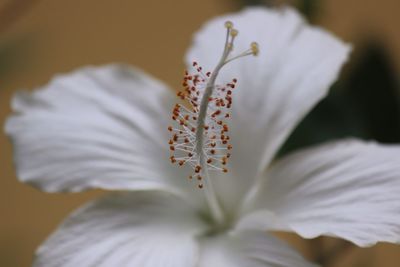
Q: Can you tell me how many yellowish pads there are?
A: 5